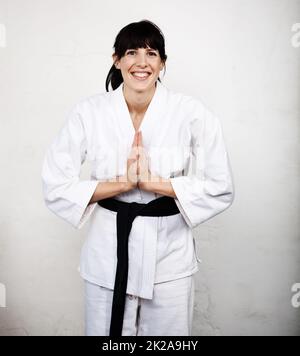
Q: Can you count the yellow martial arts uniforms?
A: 0